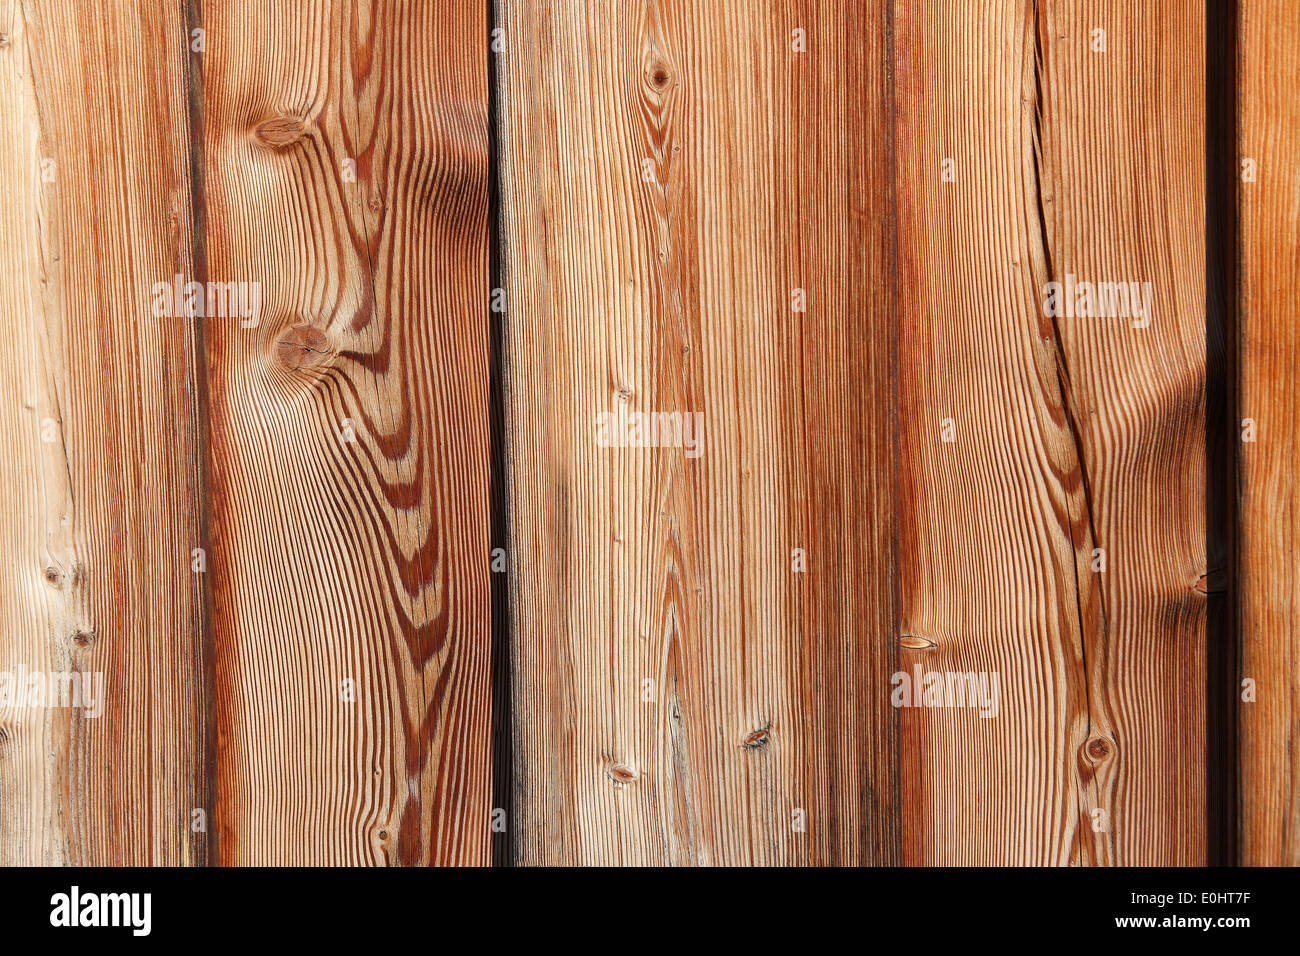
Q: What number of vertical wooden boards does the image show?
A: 5